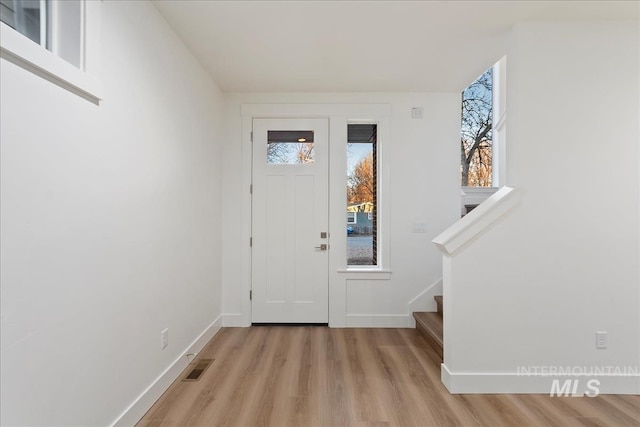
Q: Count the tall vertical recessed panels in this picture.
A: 2